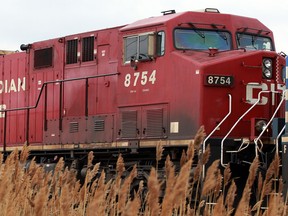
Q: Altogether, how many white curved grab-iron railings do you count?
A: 4